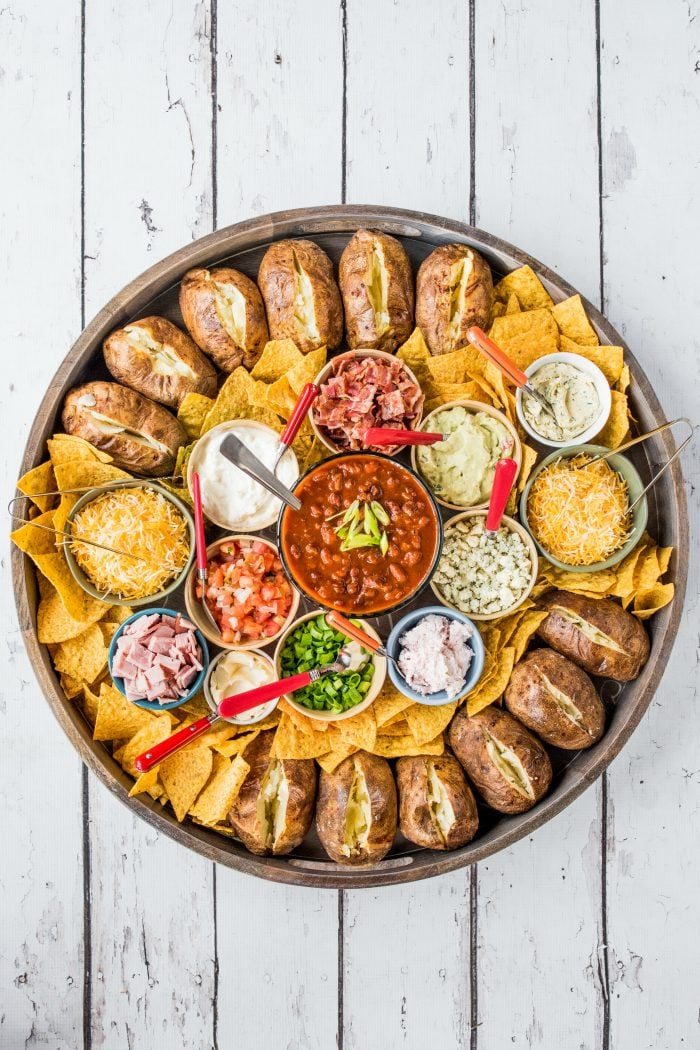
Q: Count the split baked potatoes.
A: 12